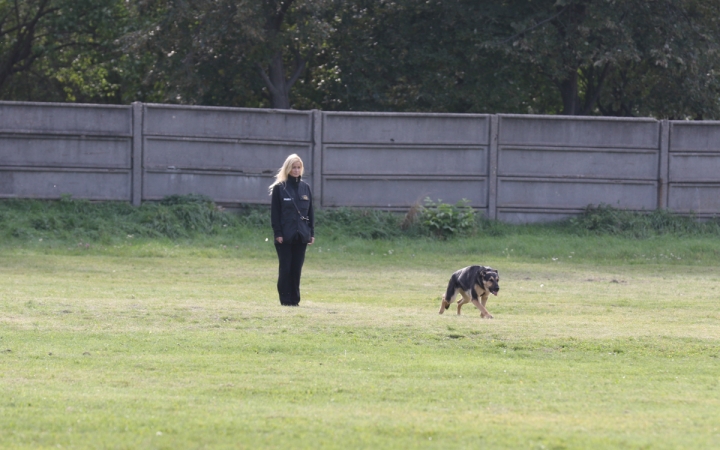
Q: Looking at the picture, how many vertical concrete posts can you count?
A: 4